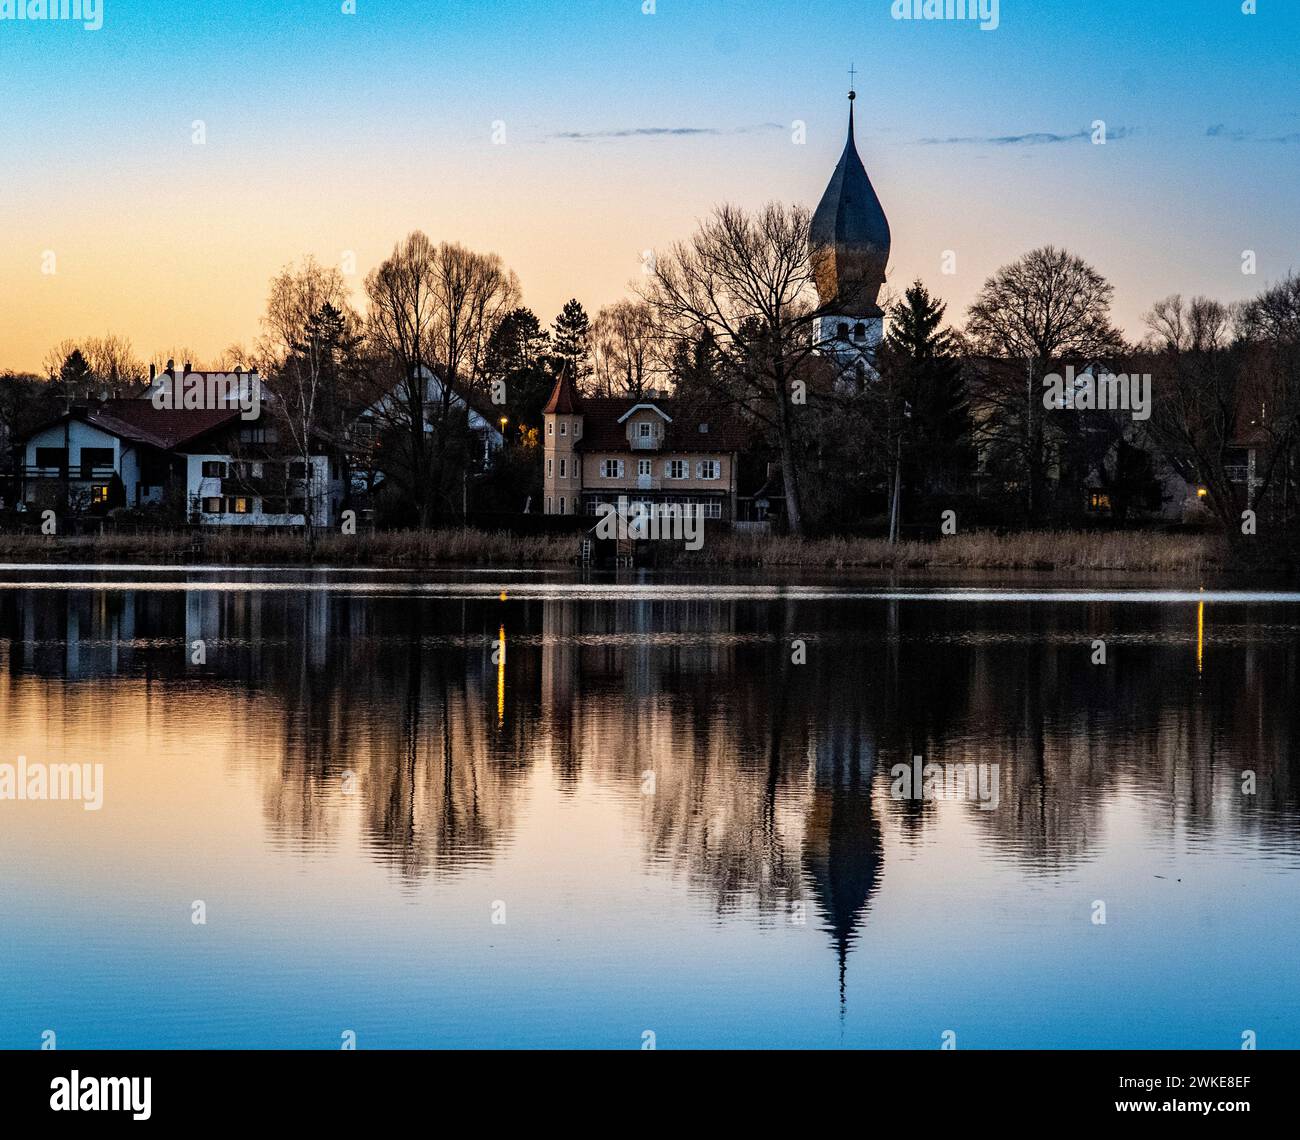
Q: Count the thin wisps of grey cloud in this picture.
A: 3